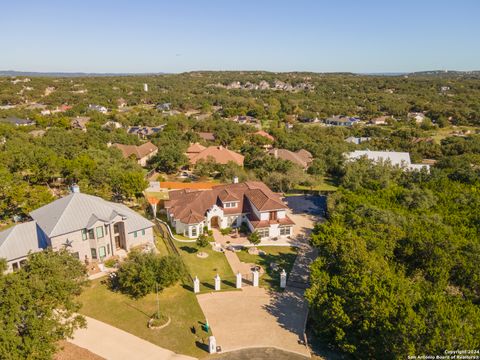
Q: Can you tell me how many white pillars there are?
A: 6